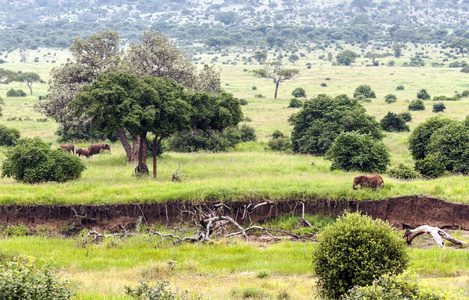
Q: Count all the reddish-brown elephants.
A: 4